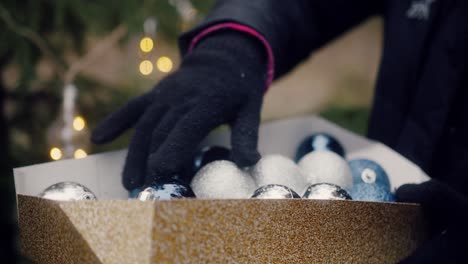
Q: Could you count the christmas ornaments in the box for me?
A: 10